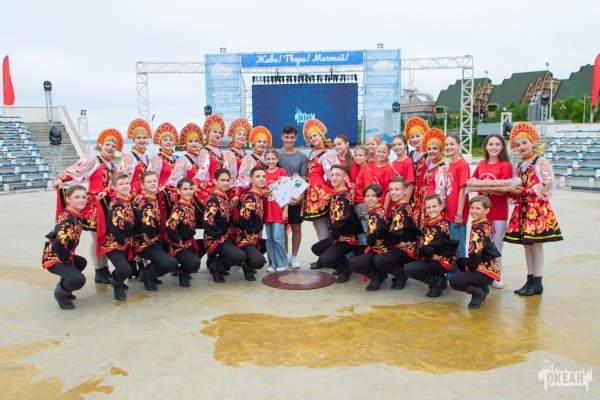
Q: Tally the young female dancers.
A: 11